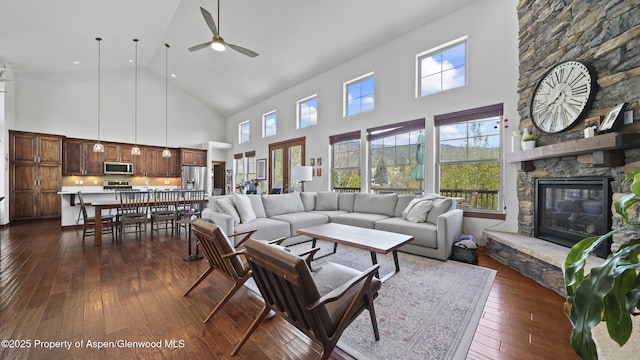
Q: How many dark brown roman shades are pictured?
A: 5